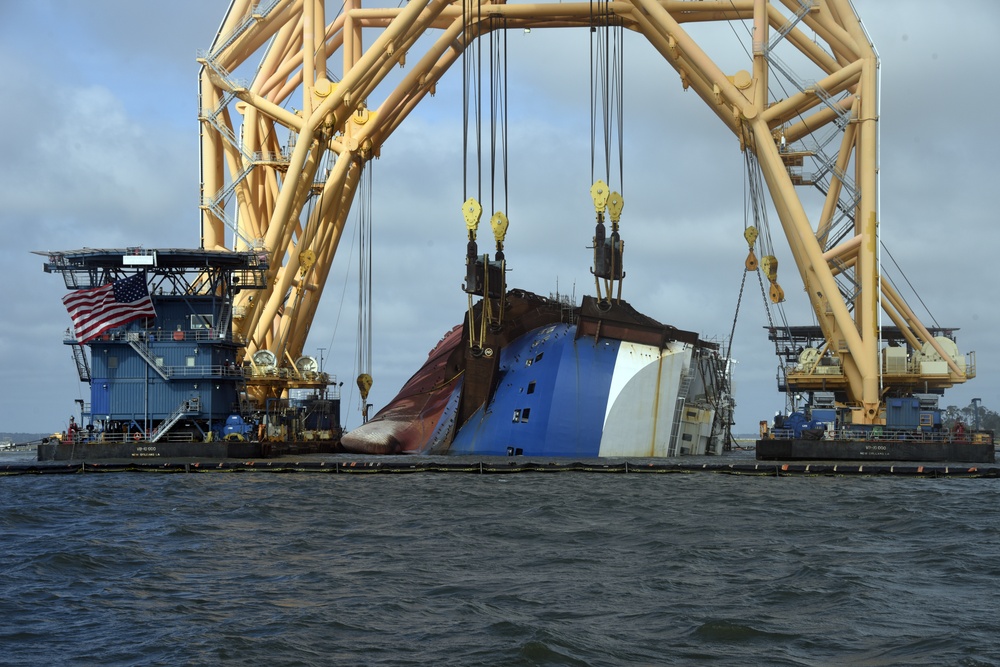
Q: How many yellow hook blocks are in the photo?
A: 8